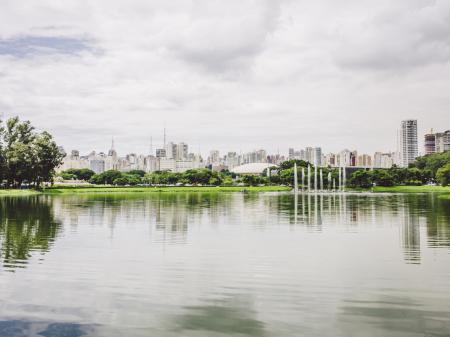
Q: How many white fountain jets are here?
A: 9